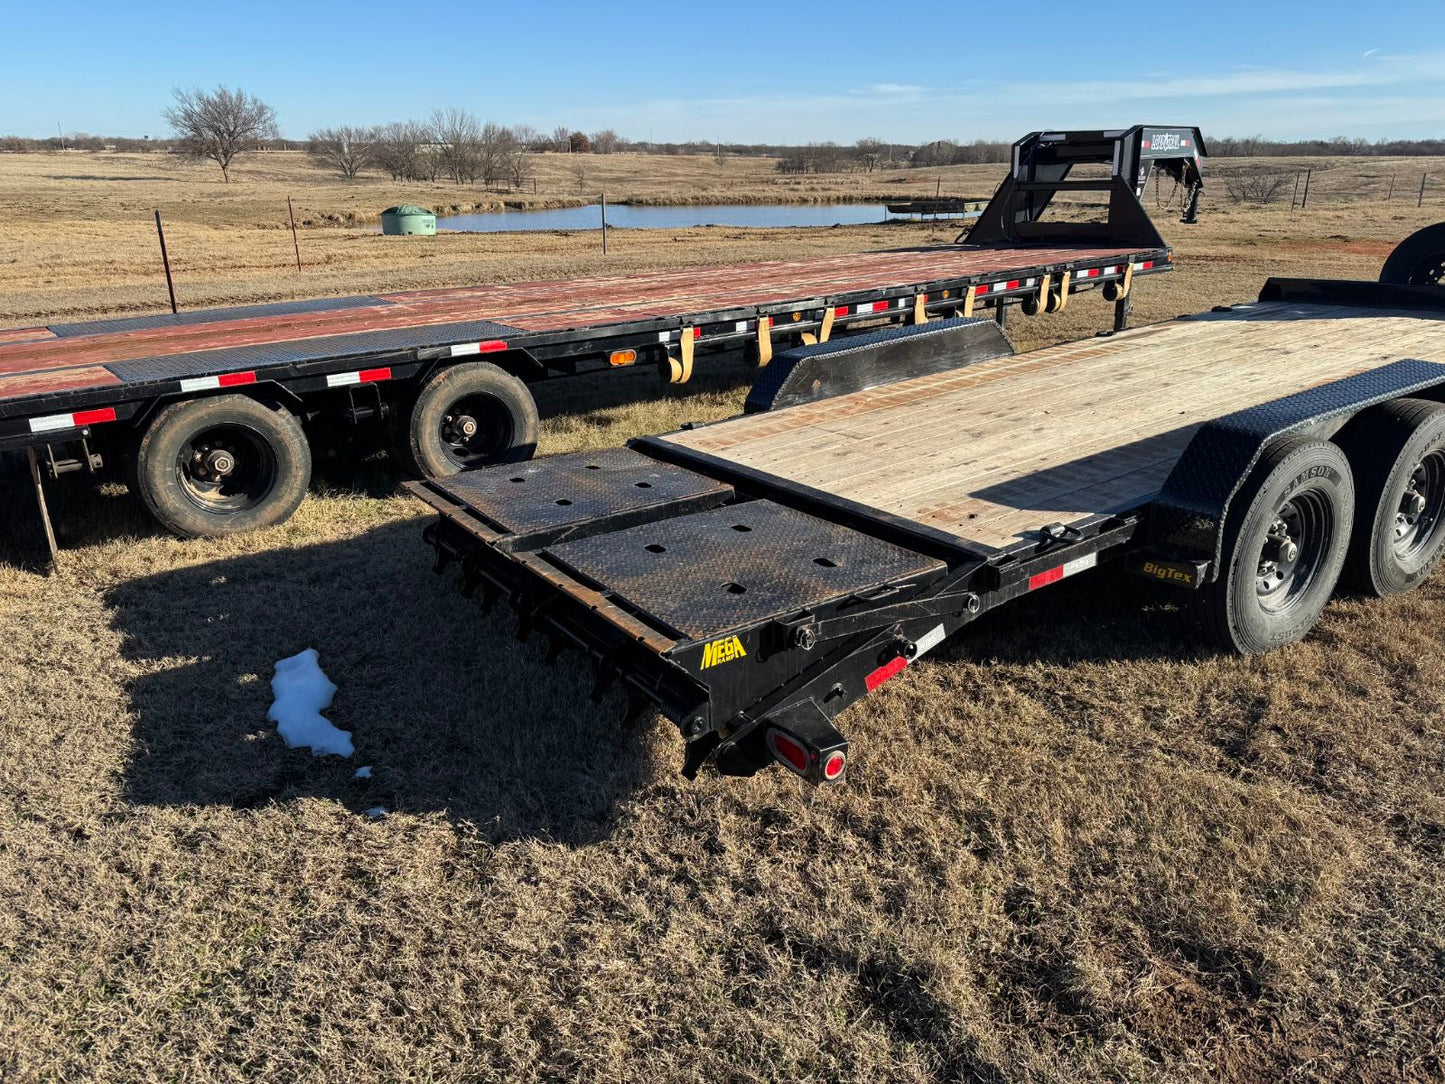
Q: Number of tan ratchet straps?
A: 8